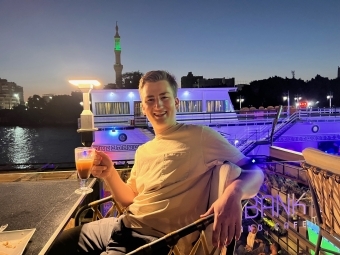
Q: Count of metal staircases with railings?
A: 1